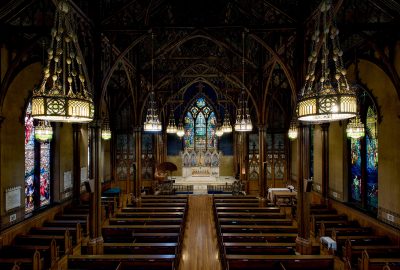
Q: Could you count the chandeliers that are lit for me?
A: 12